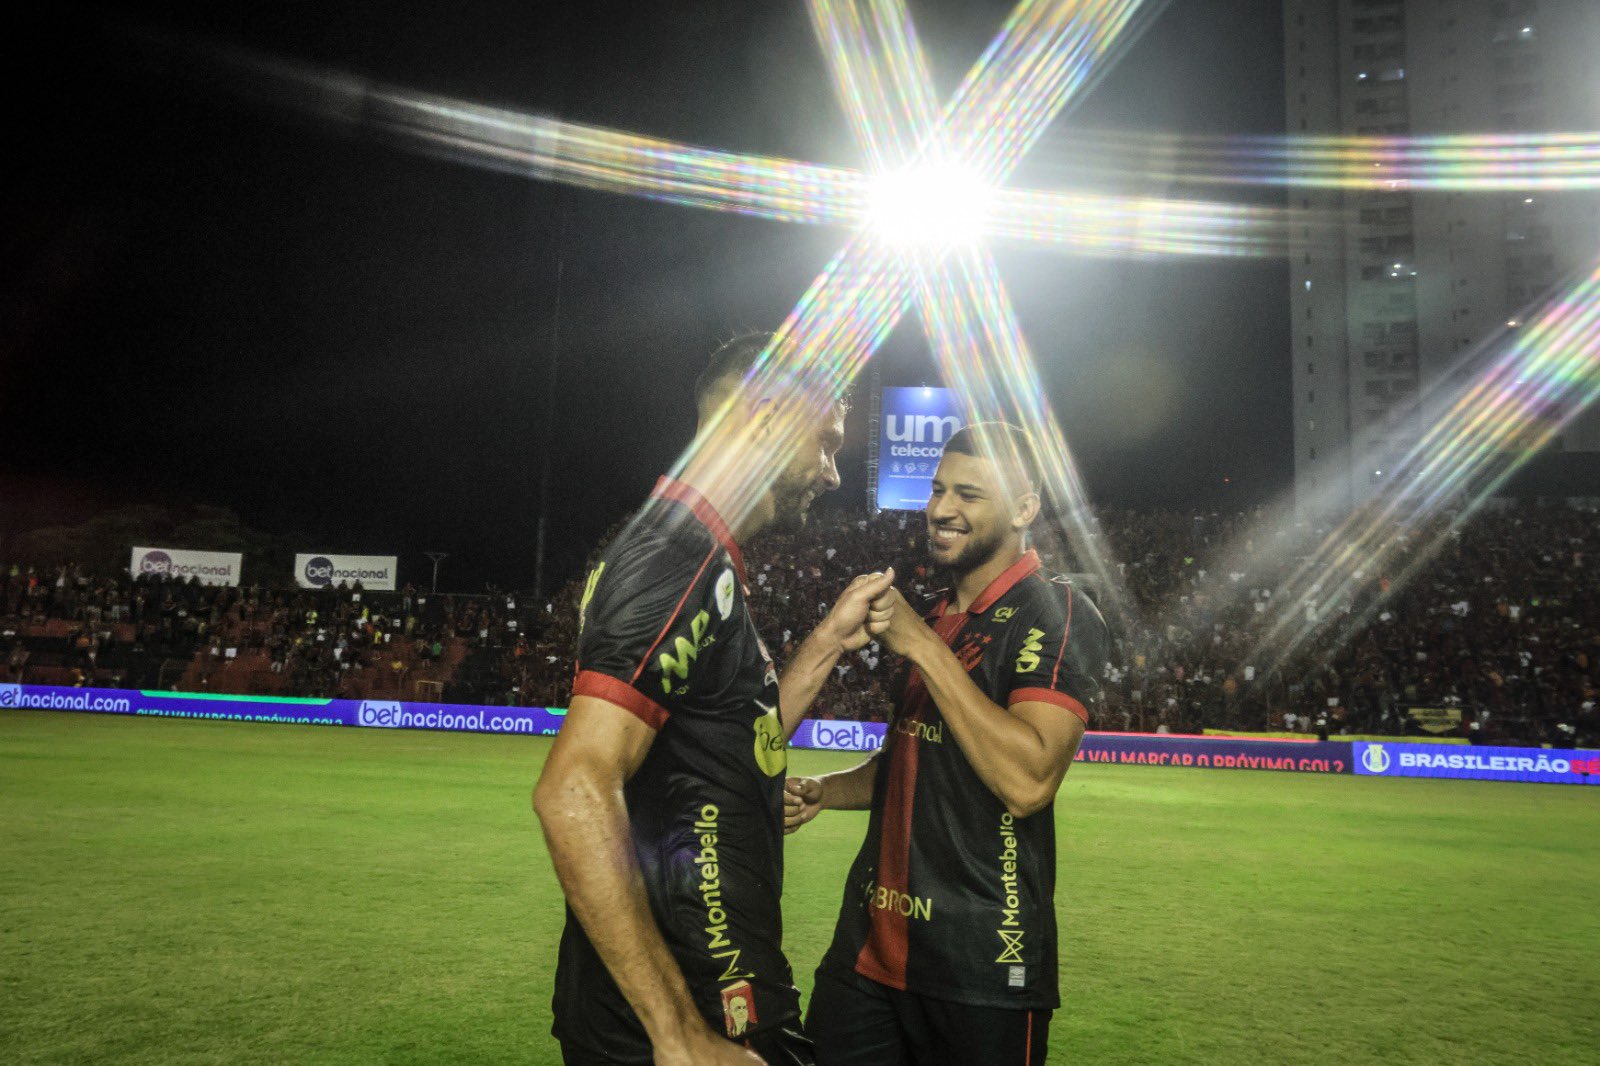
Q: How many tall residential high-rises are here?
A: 1